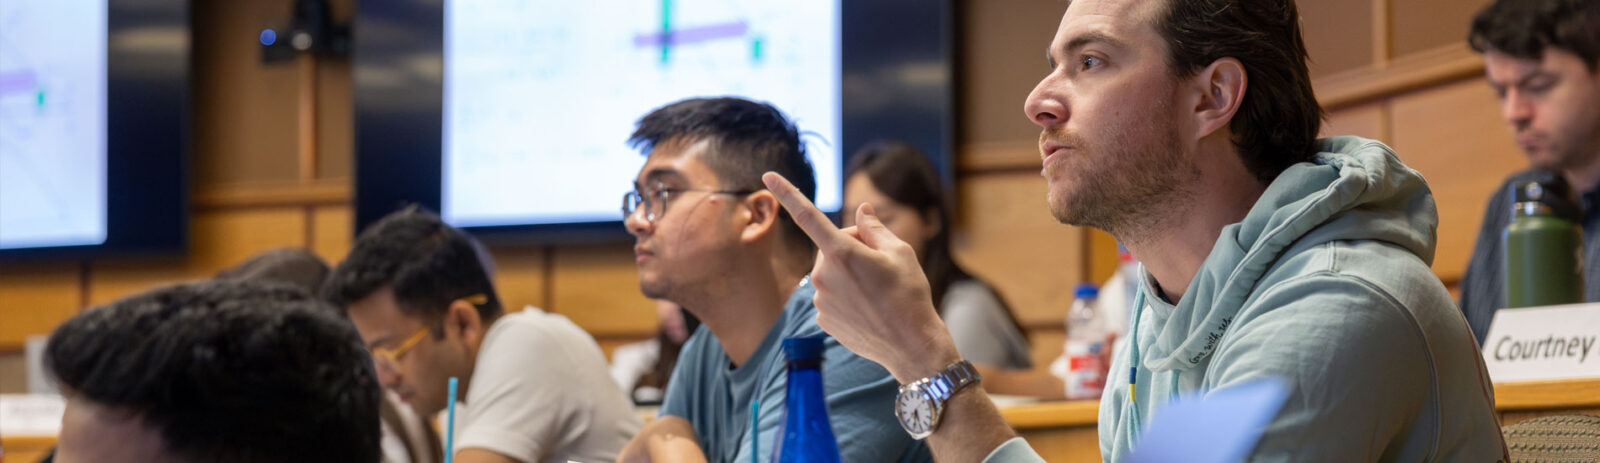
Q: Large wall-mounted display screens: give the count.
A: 2